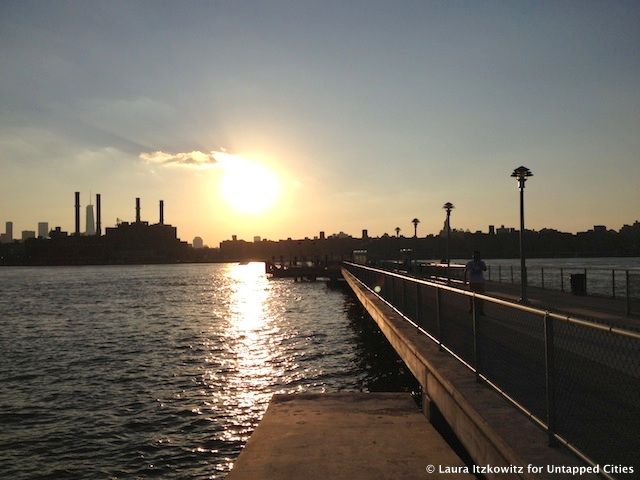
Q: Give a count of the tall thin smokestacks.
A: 4